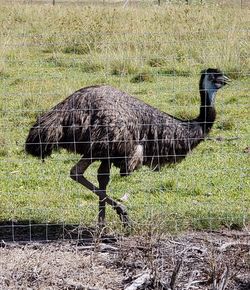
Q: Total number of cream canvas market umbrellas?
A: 0